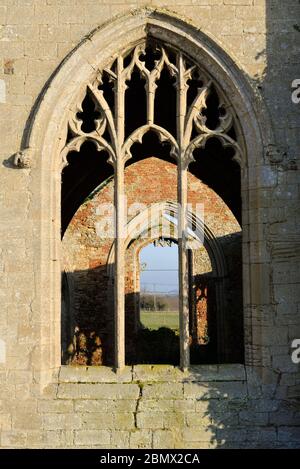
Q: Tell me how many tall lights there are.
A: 3